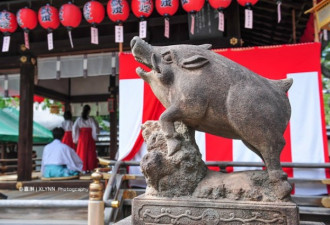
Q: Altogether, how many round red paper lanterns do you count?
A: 11